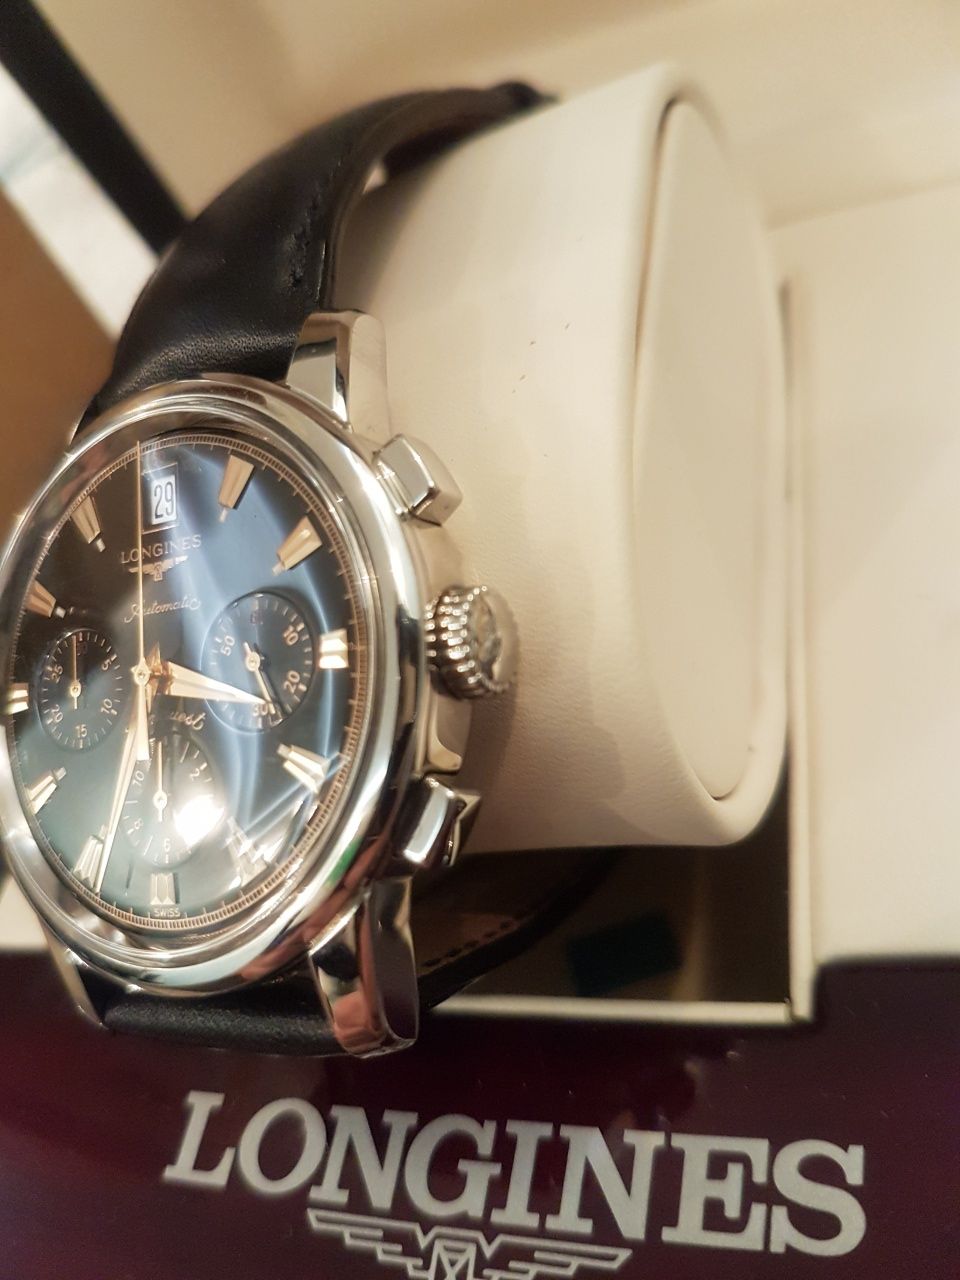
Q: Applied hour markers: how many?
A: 11